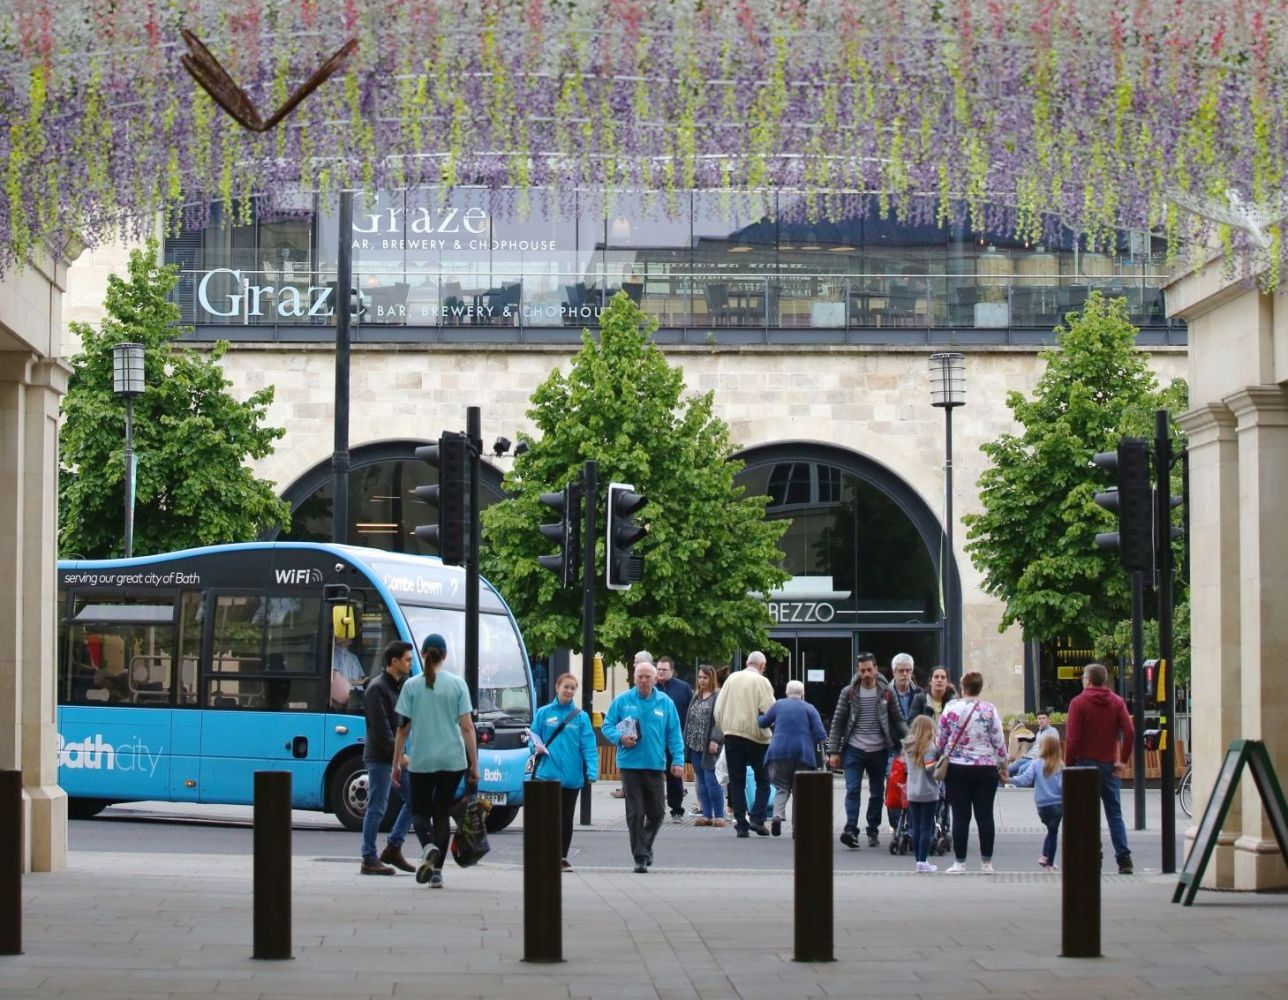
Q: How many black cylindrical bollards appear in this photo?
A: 5